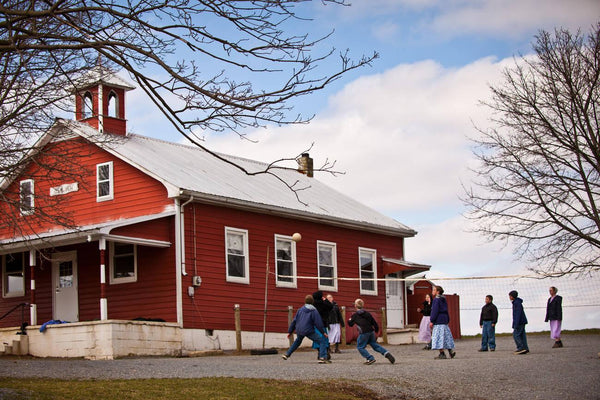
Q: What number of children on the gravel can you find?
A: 9